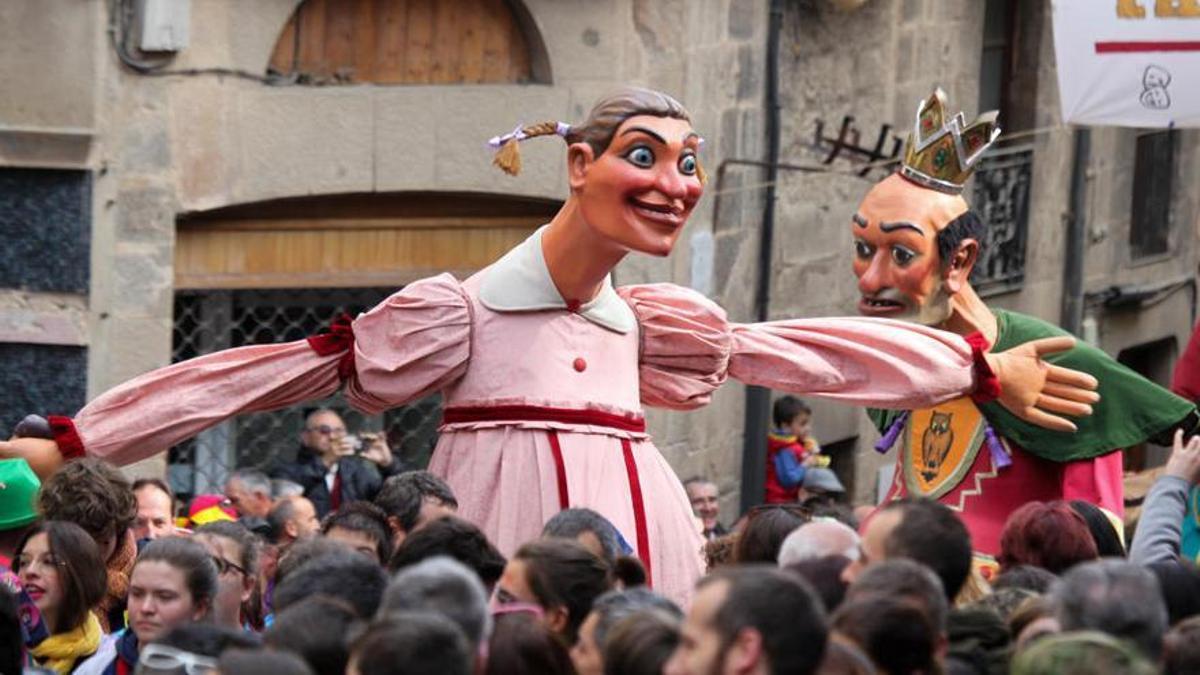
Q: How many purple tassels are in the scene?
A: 2